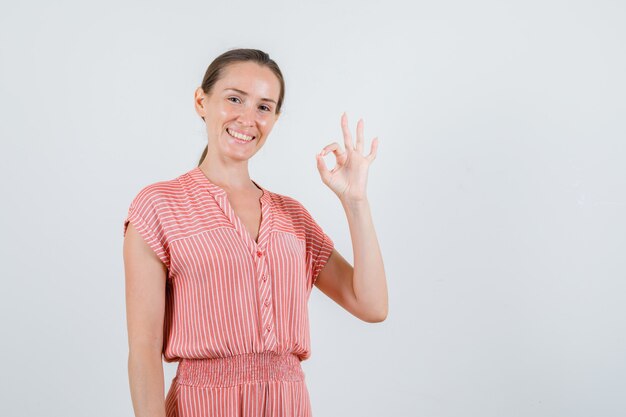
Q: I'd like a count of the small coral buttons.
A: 4